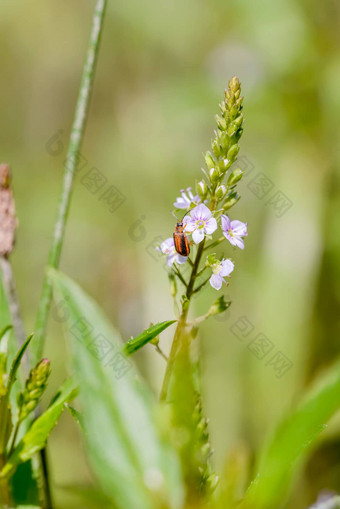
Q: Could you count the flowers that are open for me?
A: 5